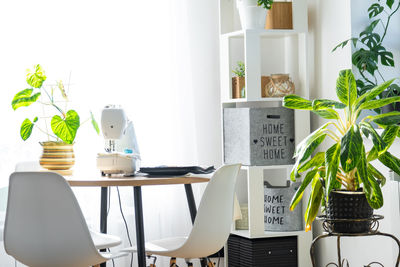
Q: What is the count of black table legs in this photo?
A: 3